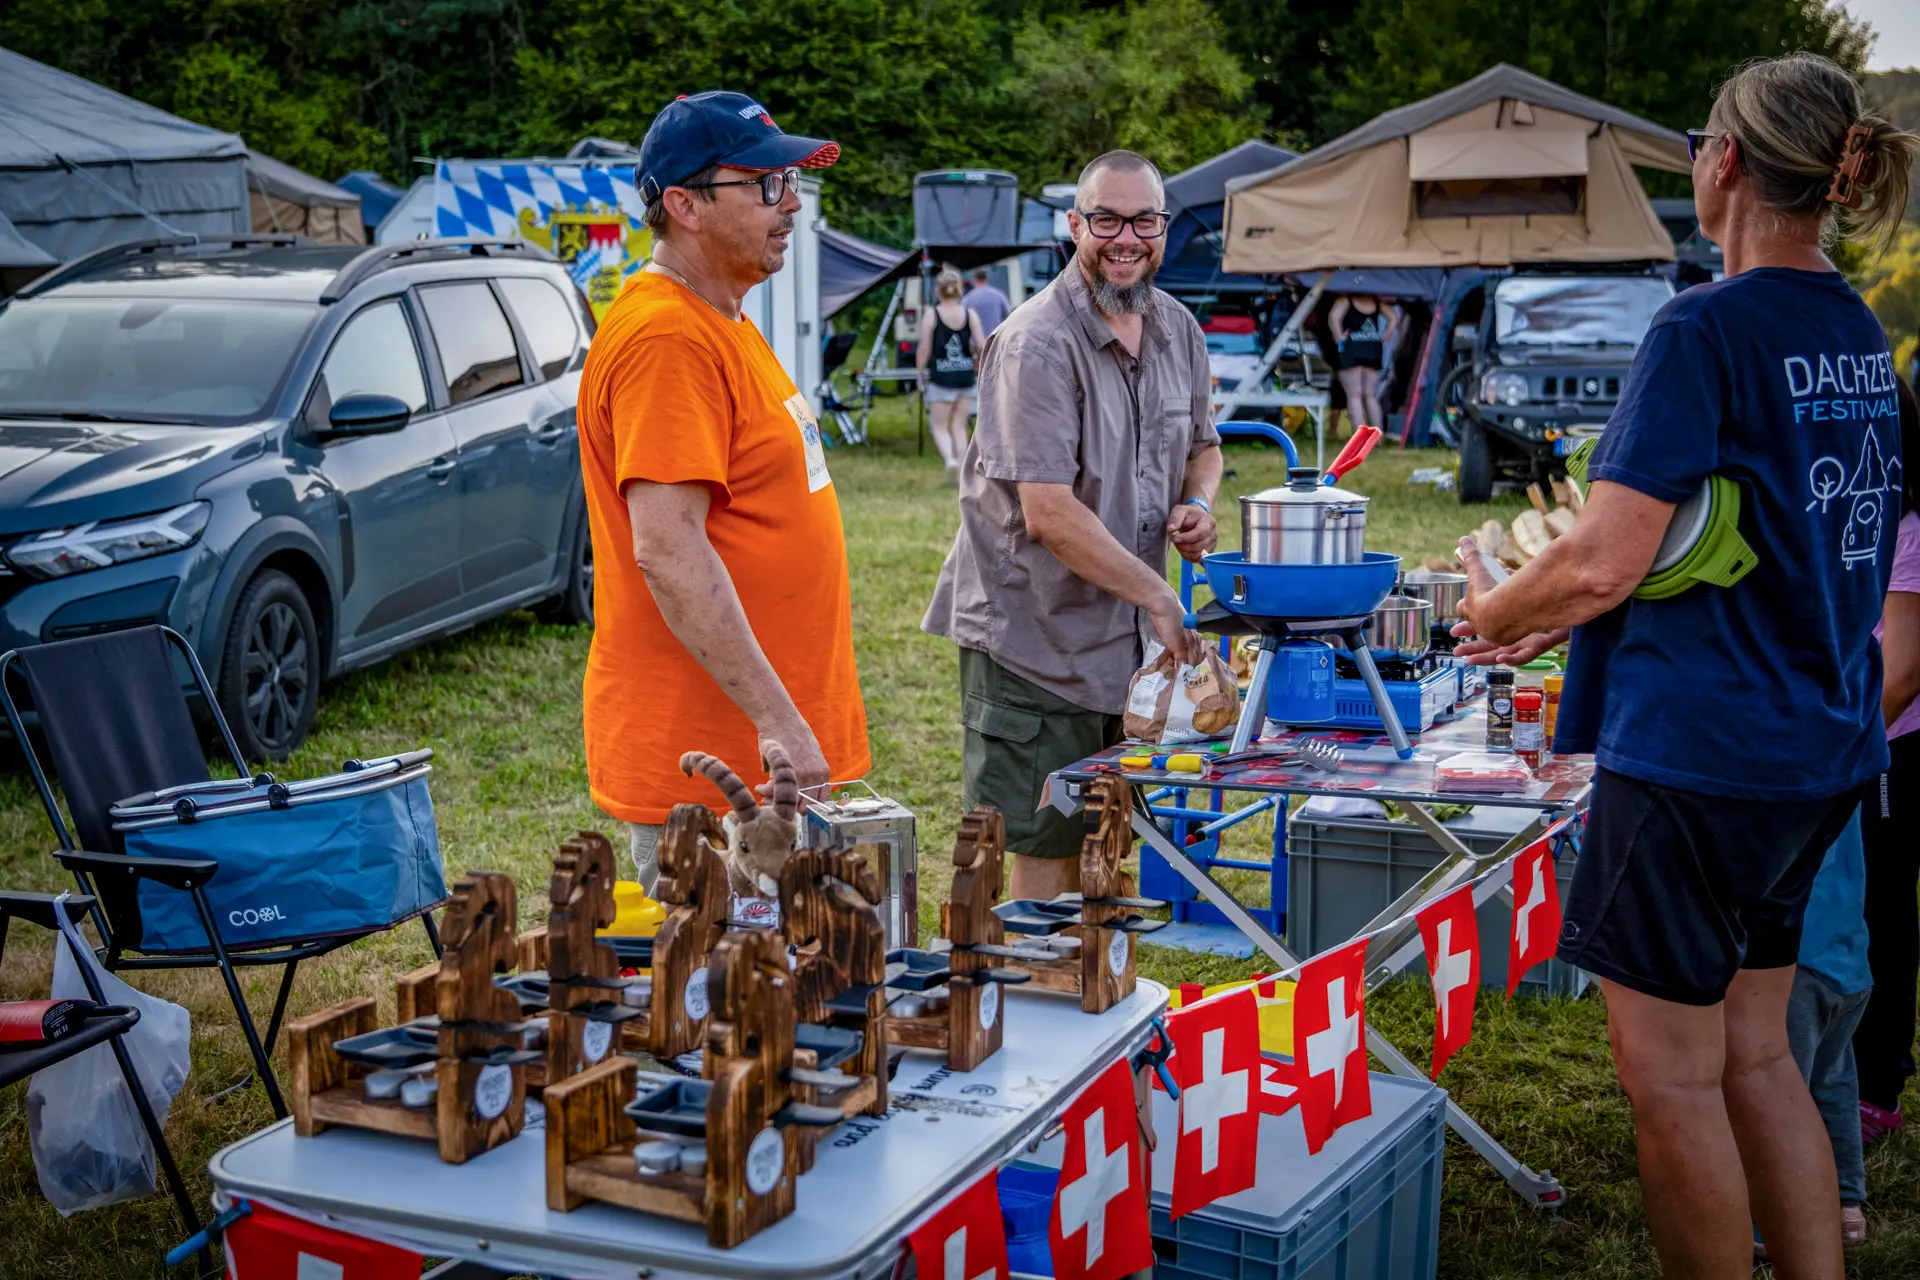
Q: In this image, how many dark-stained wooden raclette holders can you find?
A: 7